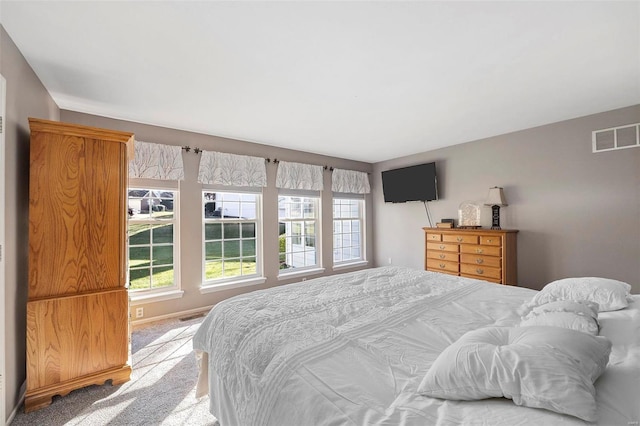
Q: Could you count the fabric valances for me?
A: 4